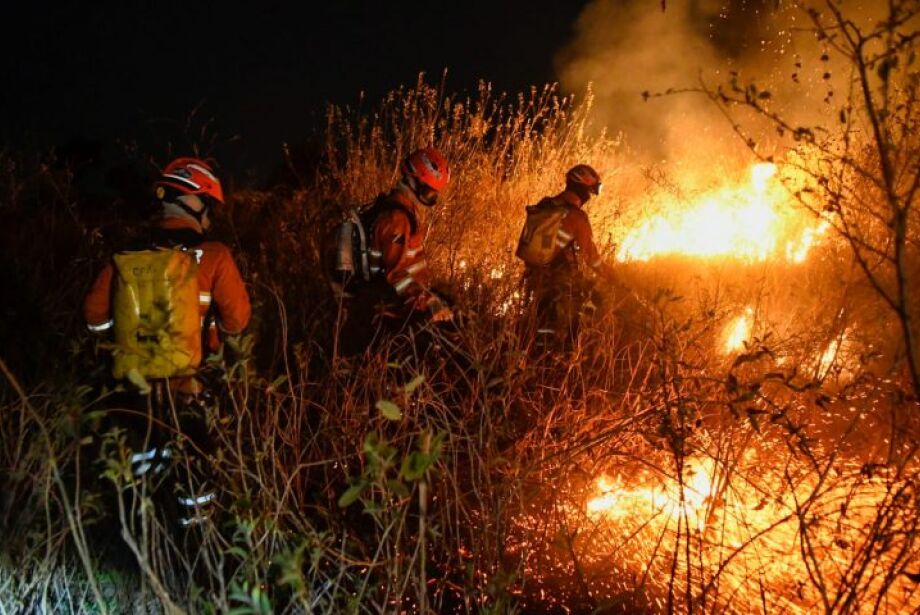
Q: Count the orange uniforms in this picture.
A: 3